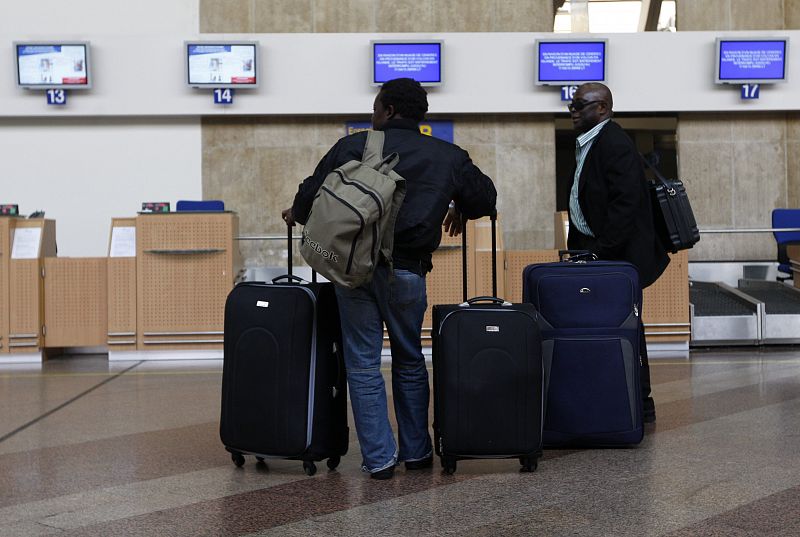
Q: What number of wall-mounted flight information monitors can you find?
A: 5